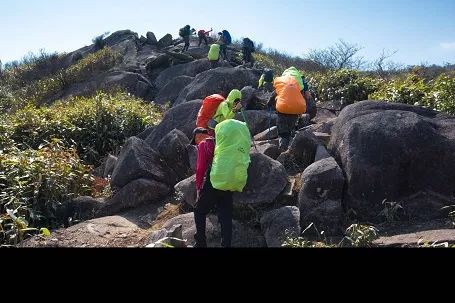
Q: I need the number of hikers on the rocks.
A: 10